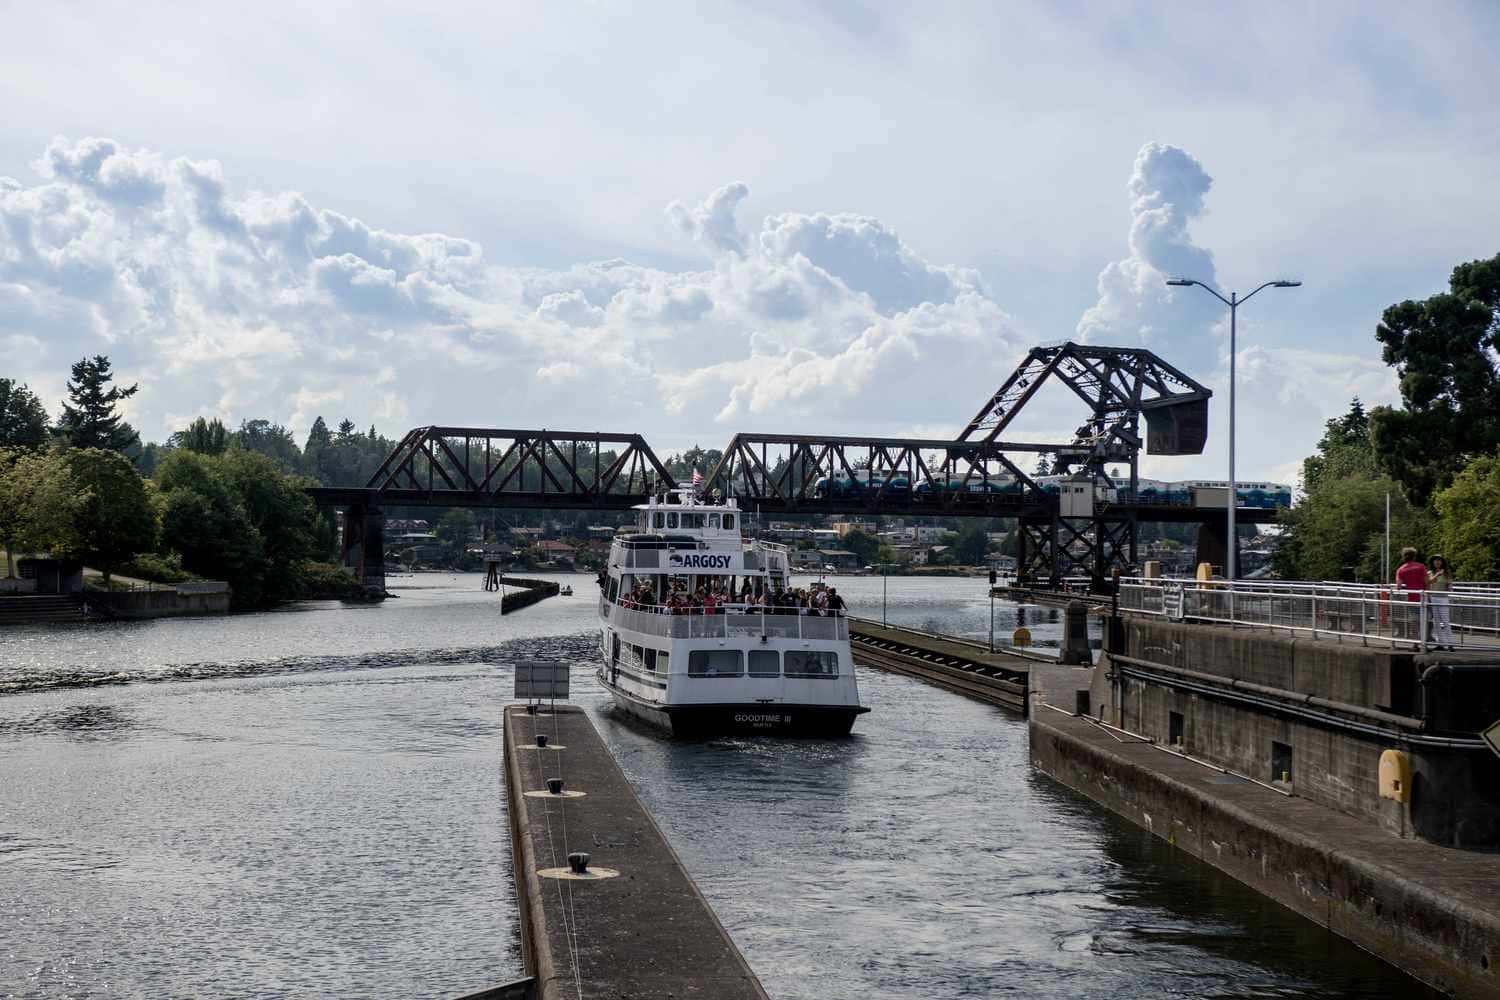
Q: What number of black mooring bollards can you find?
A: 4